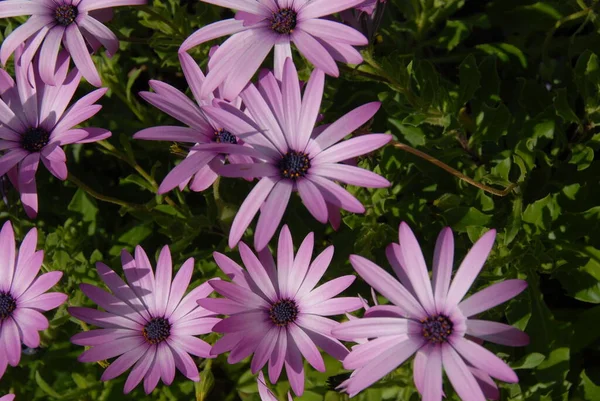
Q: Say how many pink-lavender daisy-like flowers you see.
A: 9